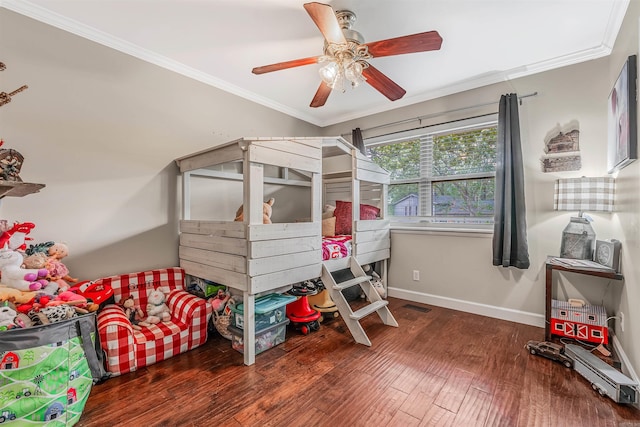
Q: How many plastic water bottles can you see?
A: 0